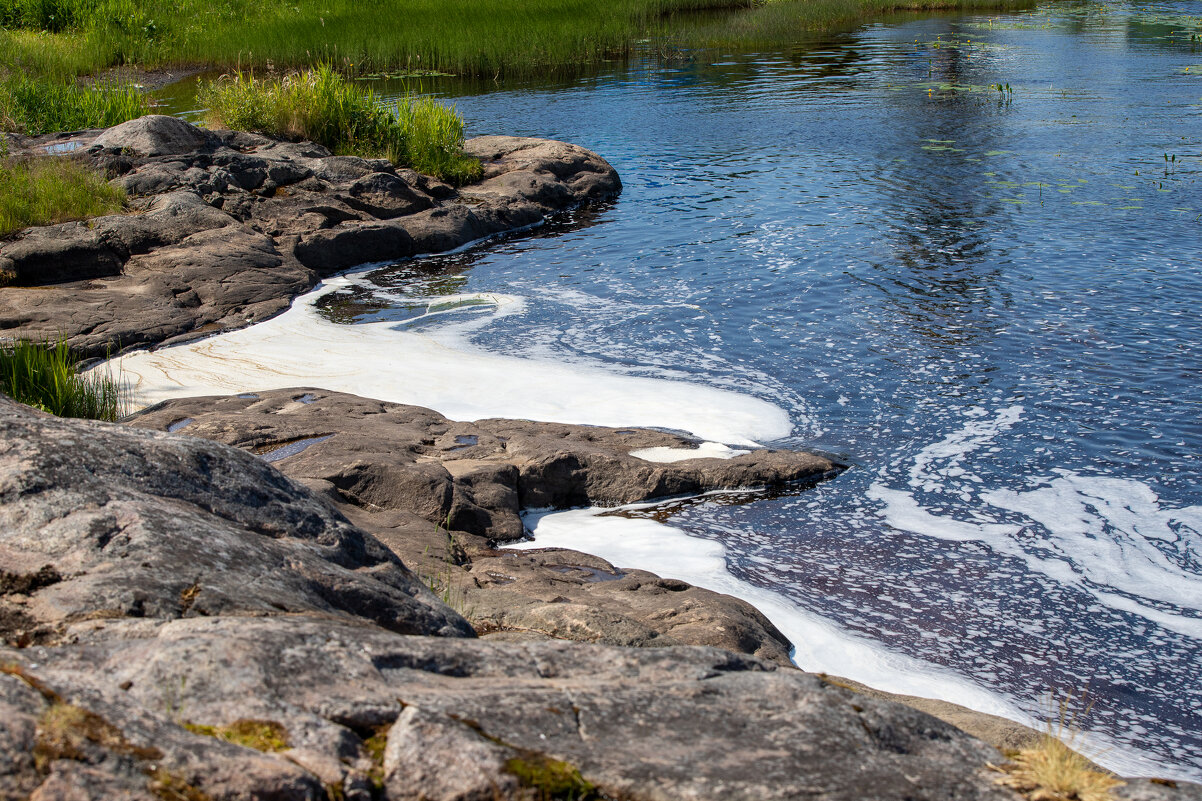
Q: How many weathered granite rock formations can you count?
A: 3